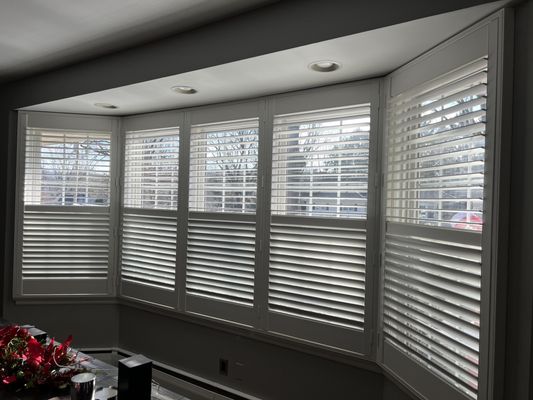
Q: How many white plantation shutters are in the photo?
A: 5